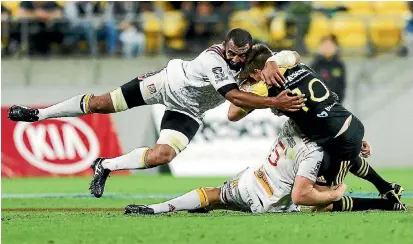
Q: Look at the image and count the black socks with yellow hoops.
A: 2